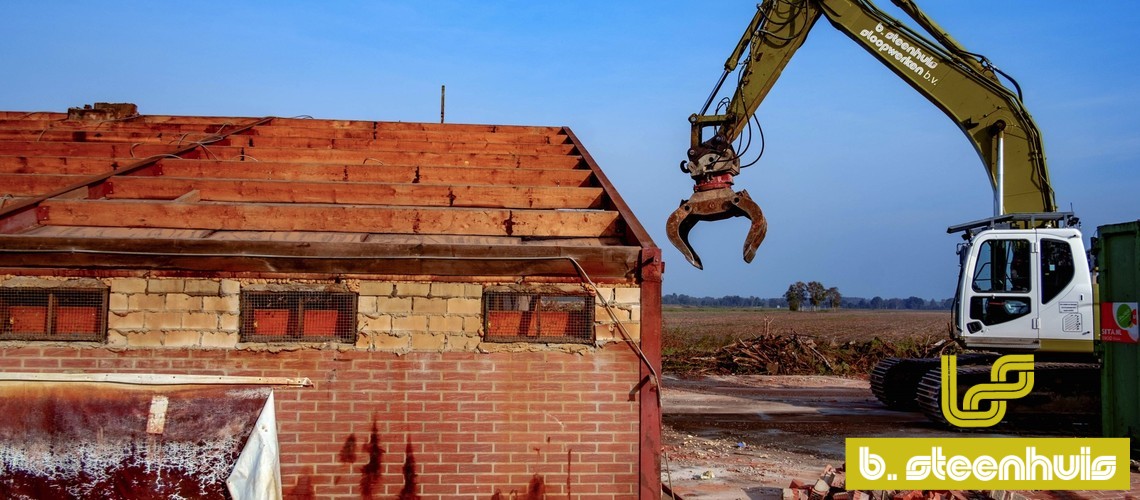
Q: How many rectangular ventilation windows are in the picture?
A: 3